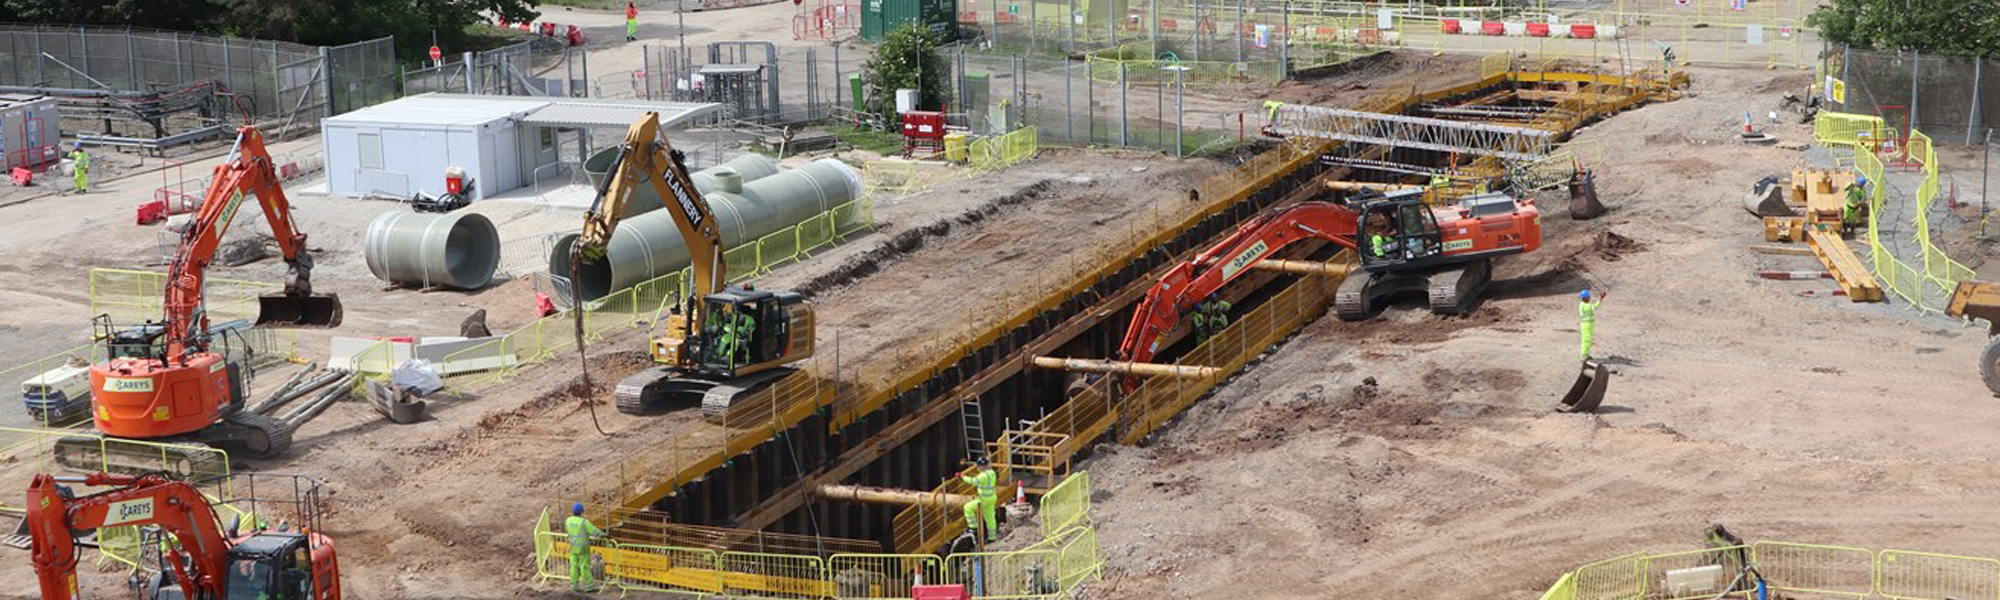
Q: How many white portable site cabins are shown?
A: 1